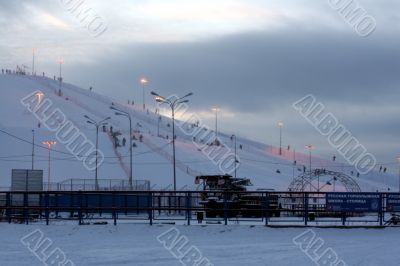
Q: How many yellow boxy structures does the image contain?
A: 0